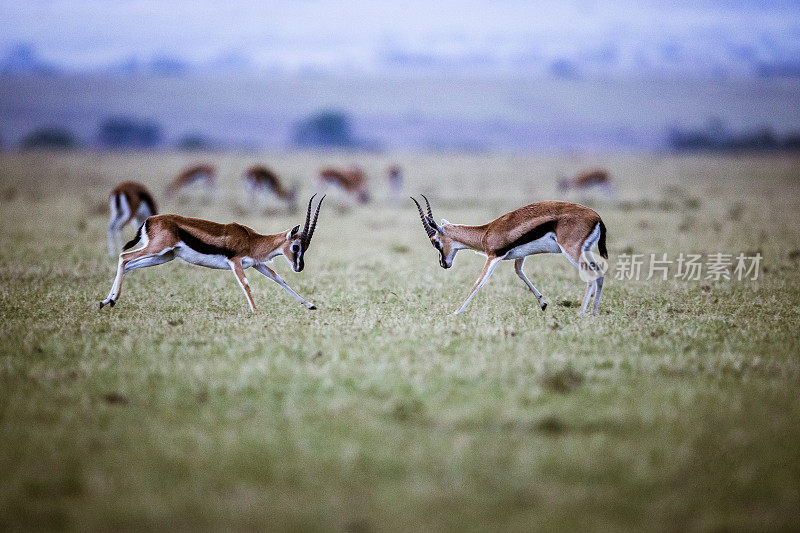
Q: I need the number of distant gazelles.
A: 6